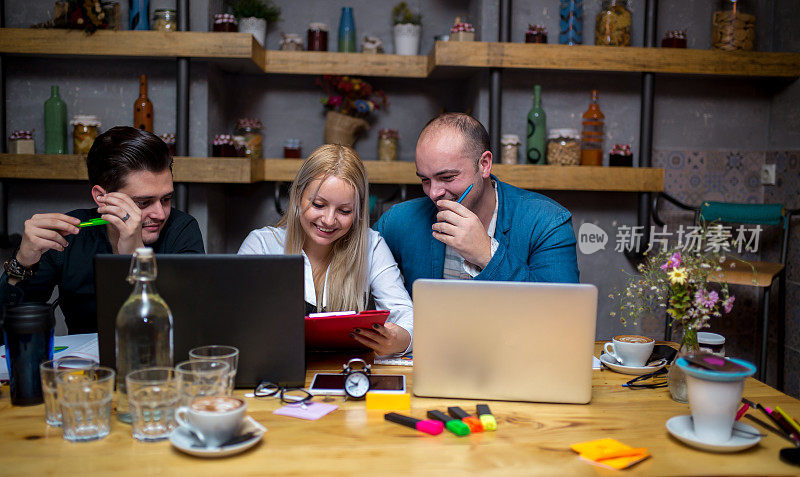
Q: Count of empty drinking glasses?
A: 5